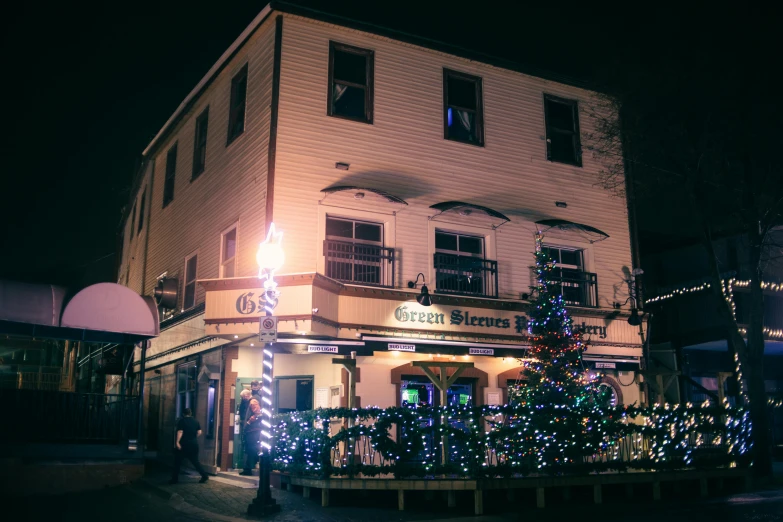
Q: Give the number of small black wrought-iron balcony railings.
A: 3